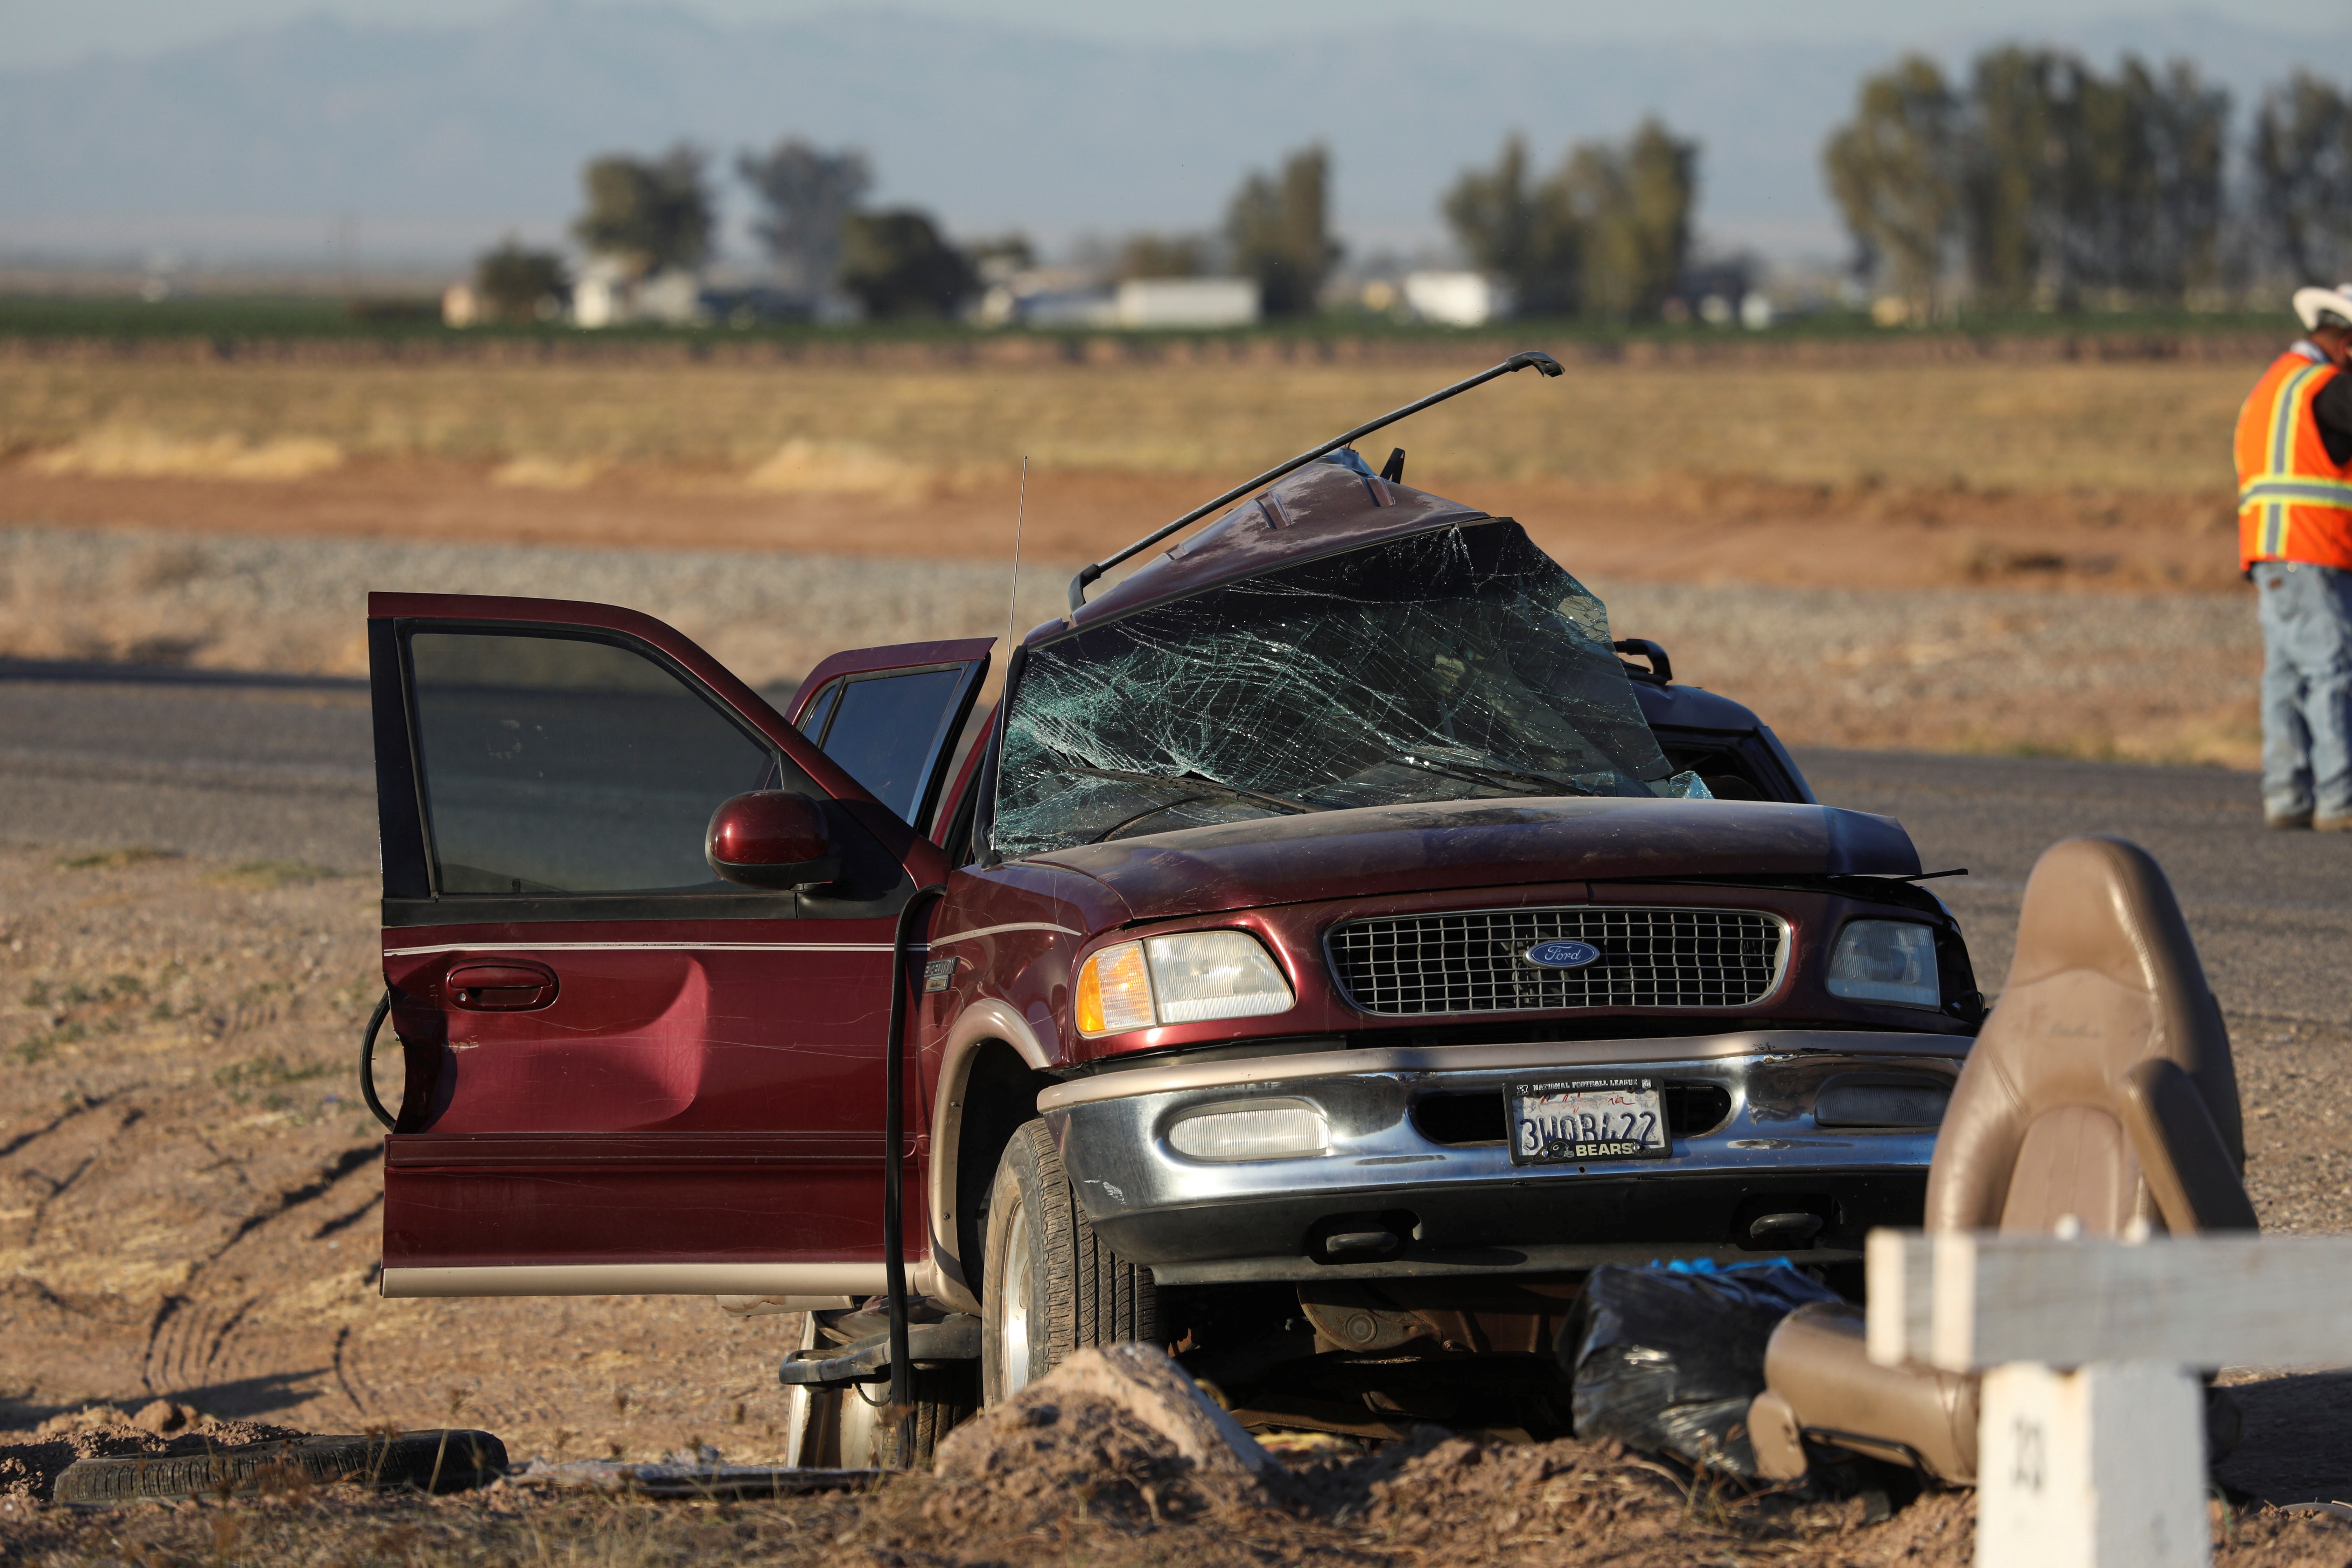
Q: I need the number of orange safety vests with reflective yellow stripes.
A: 1